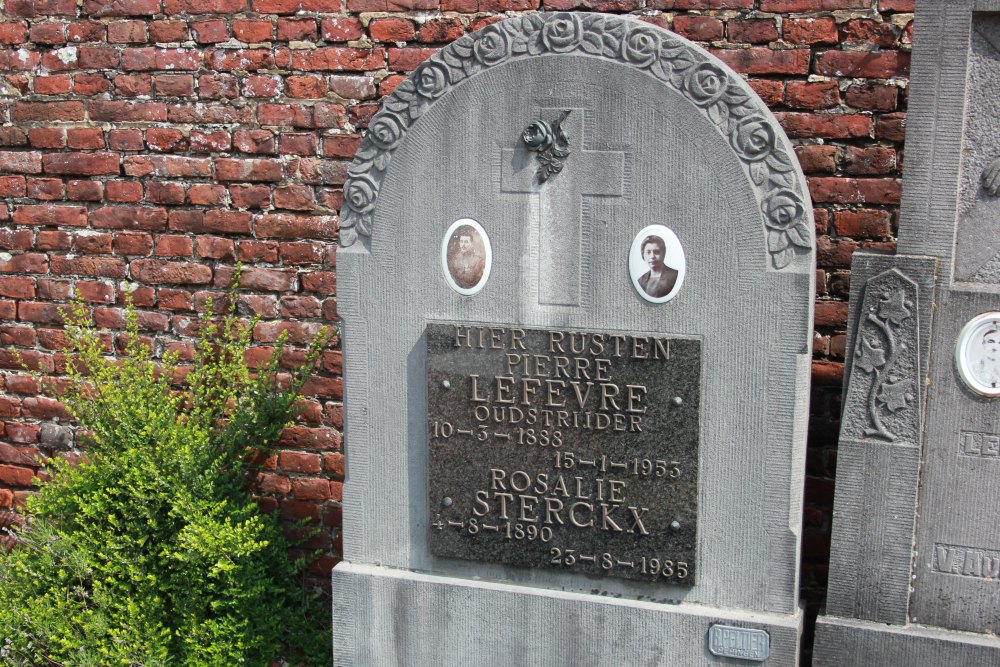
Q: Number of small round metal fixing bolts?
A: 4